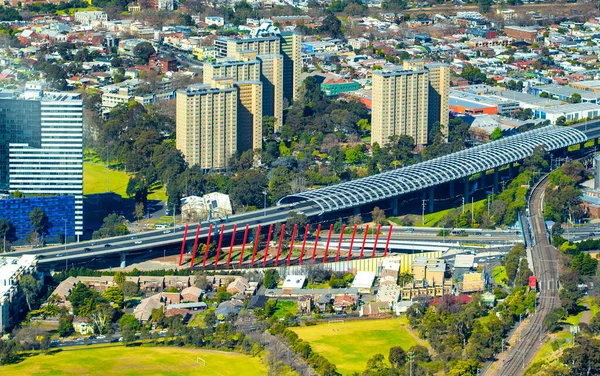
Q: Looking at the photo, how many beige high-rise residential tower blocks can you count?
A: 4